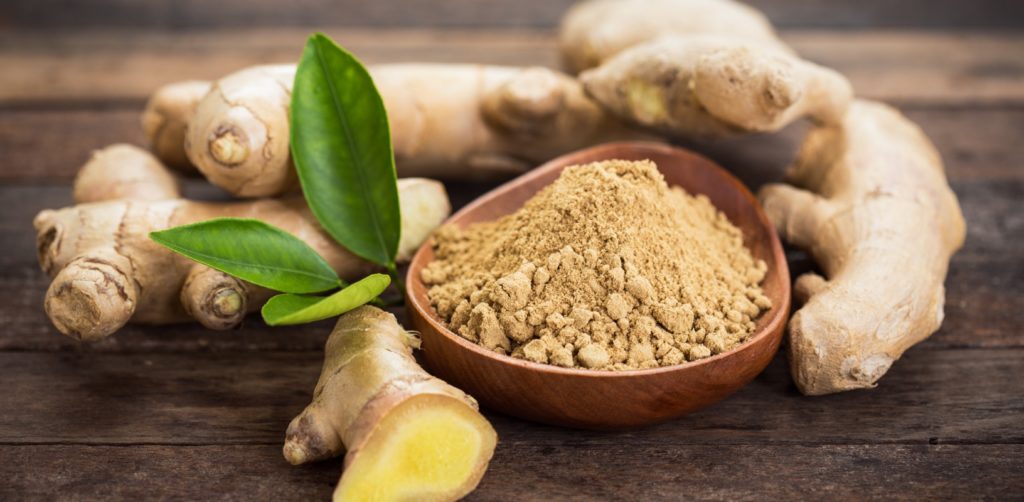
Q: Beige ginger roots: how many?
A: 5